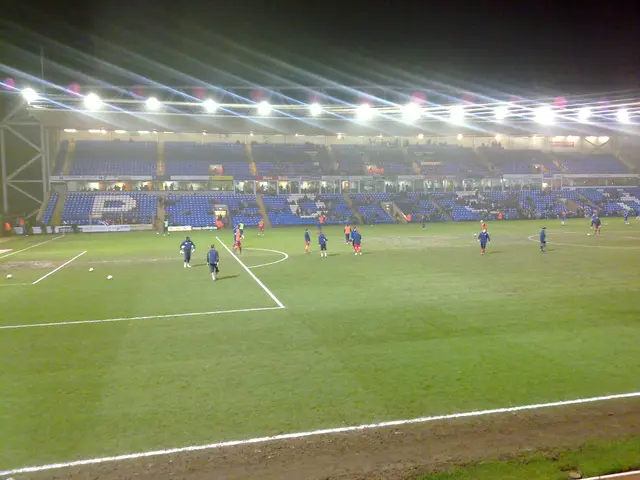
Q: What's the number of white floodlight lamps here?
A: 13